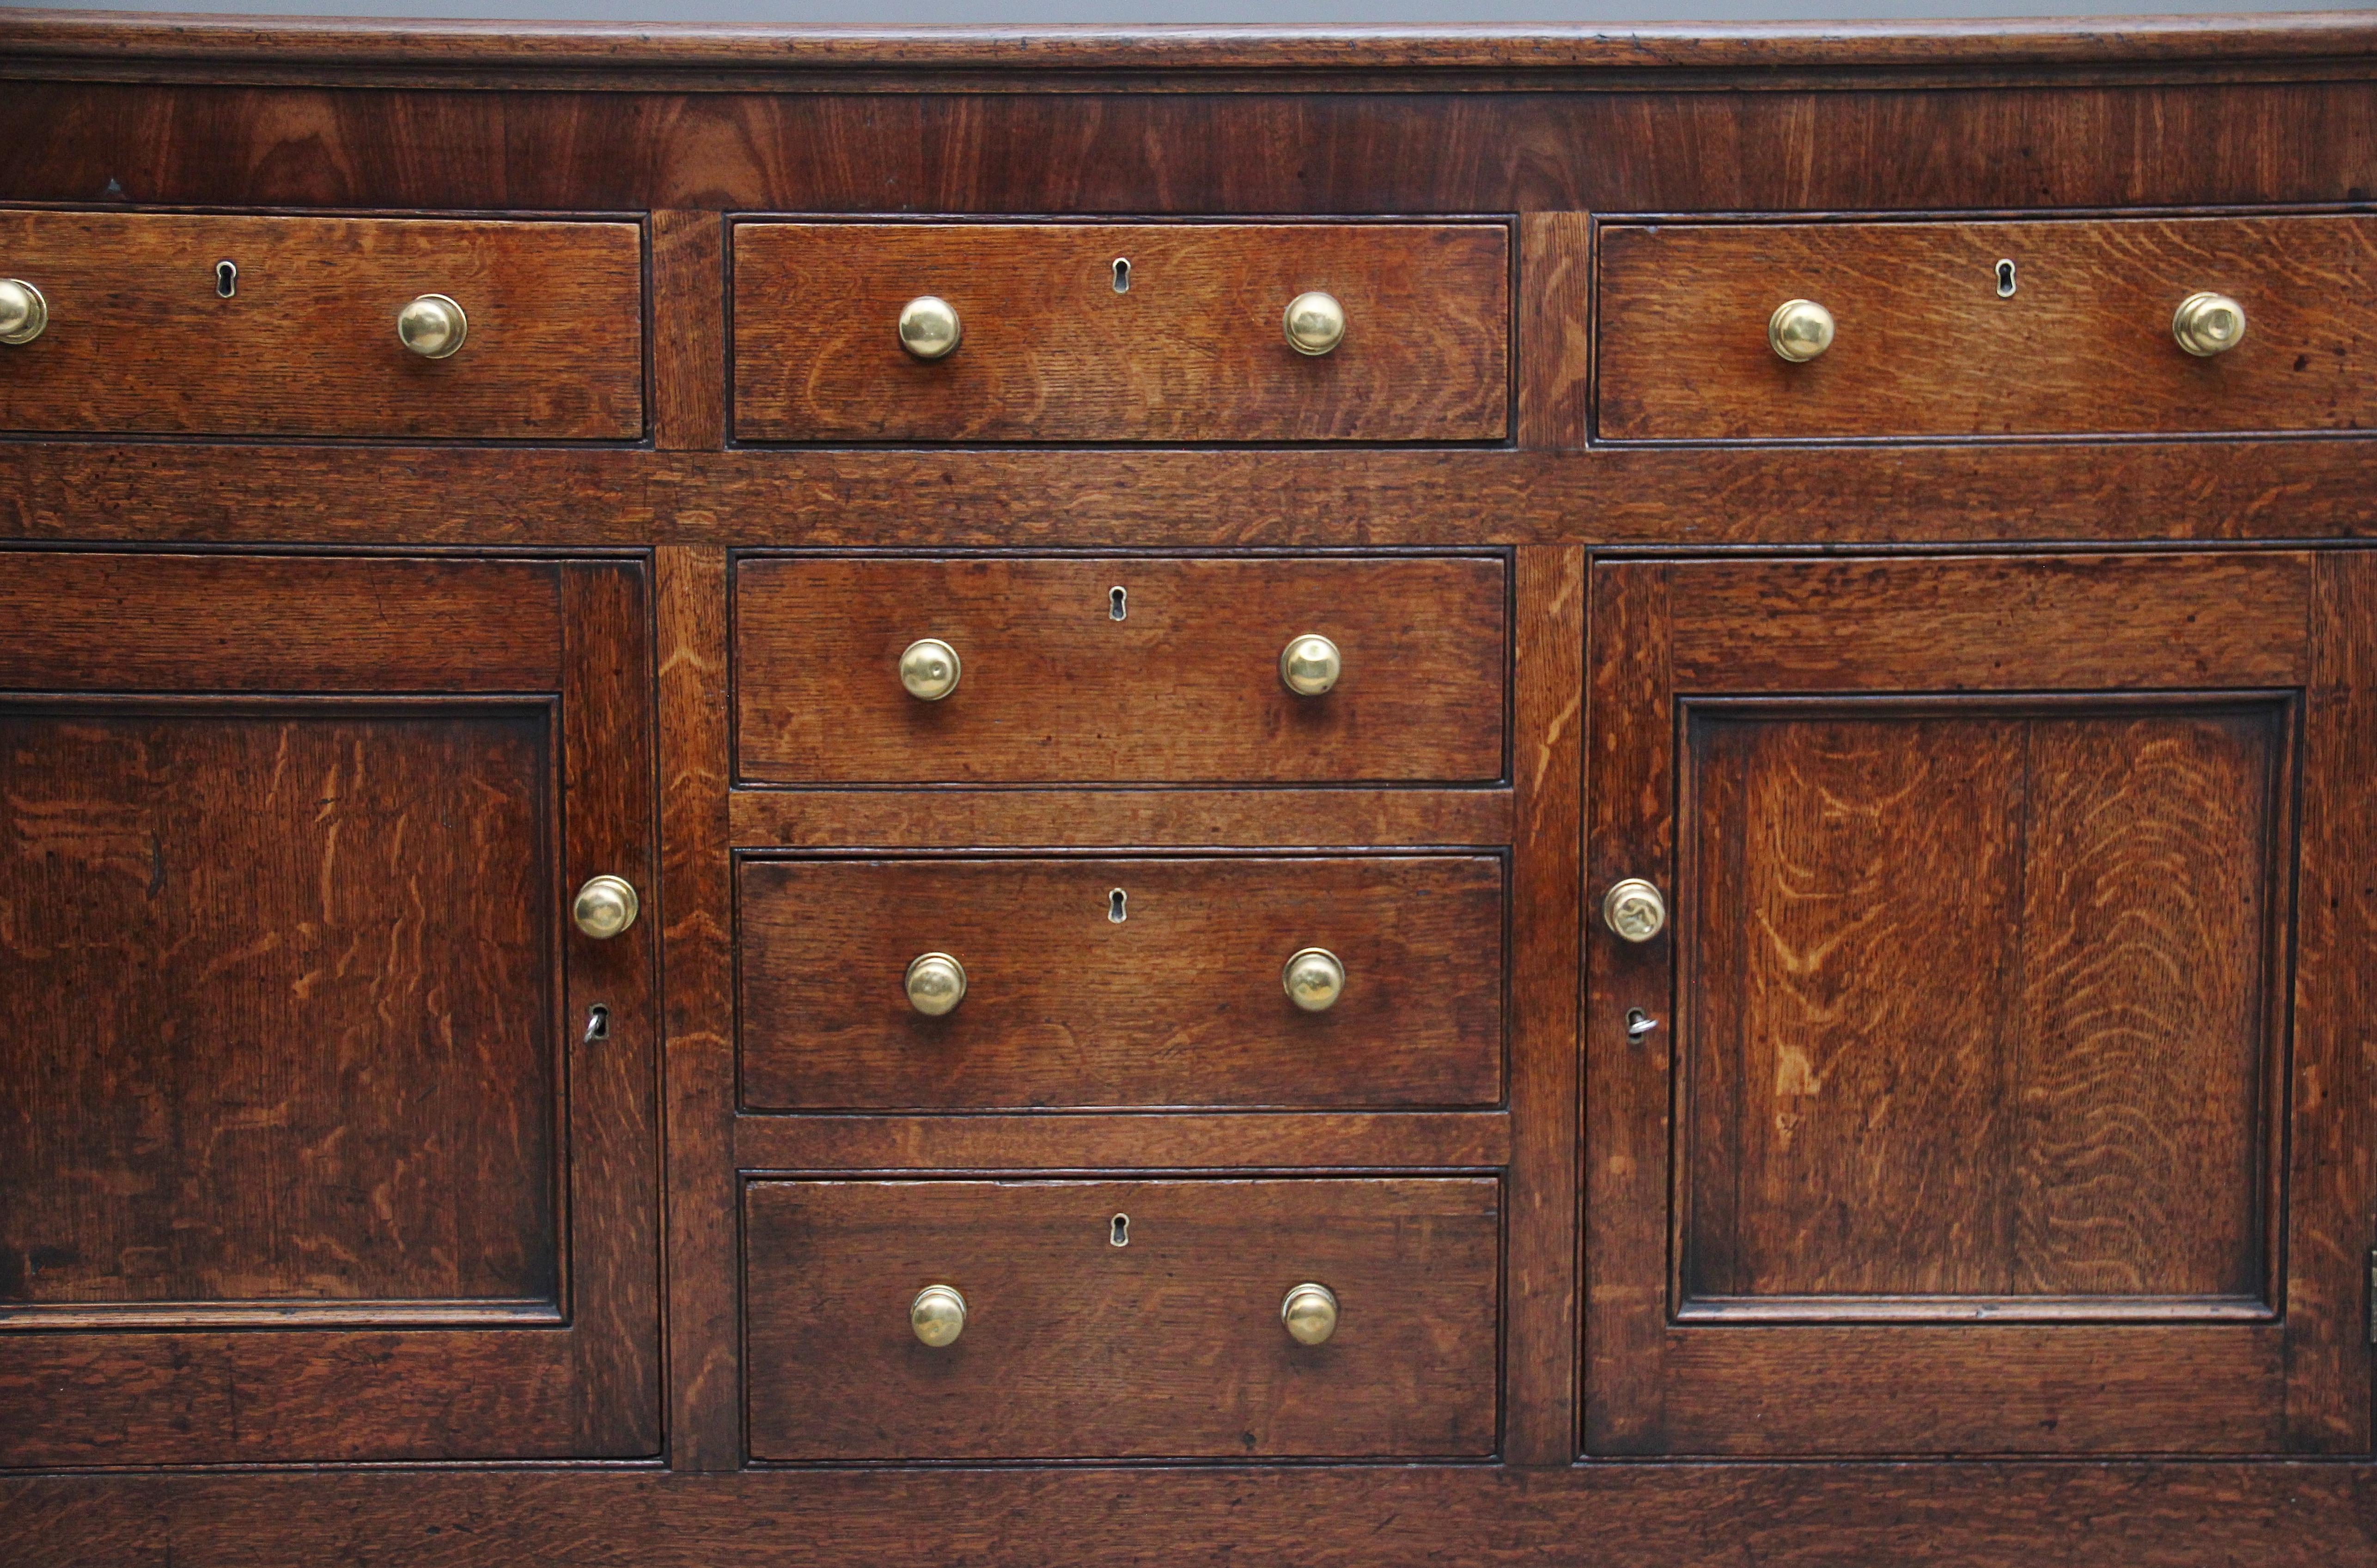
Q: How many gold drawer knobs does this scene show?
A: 12